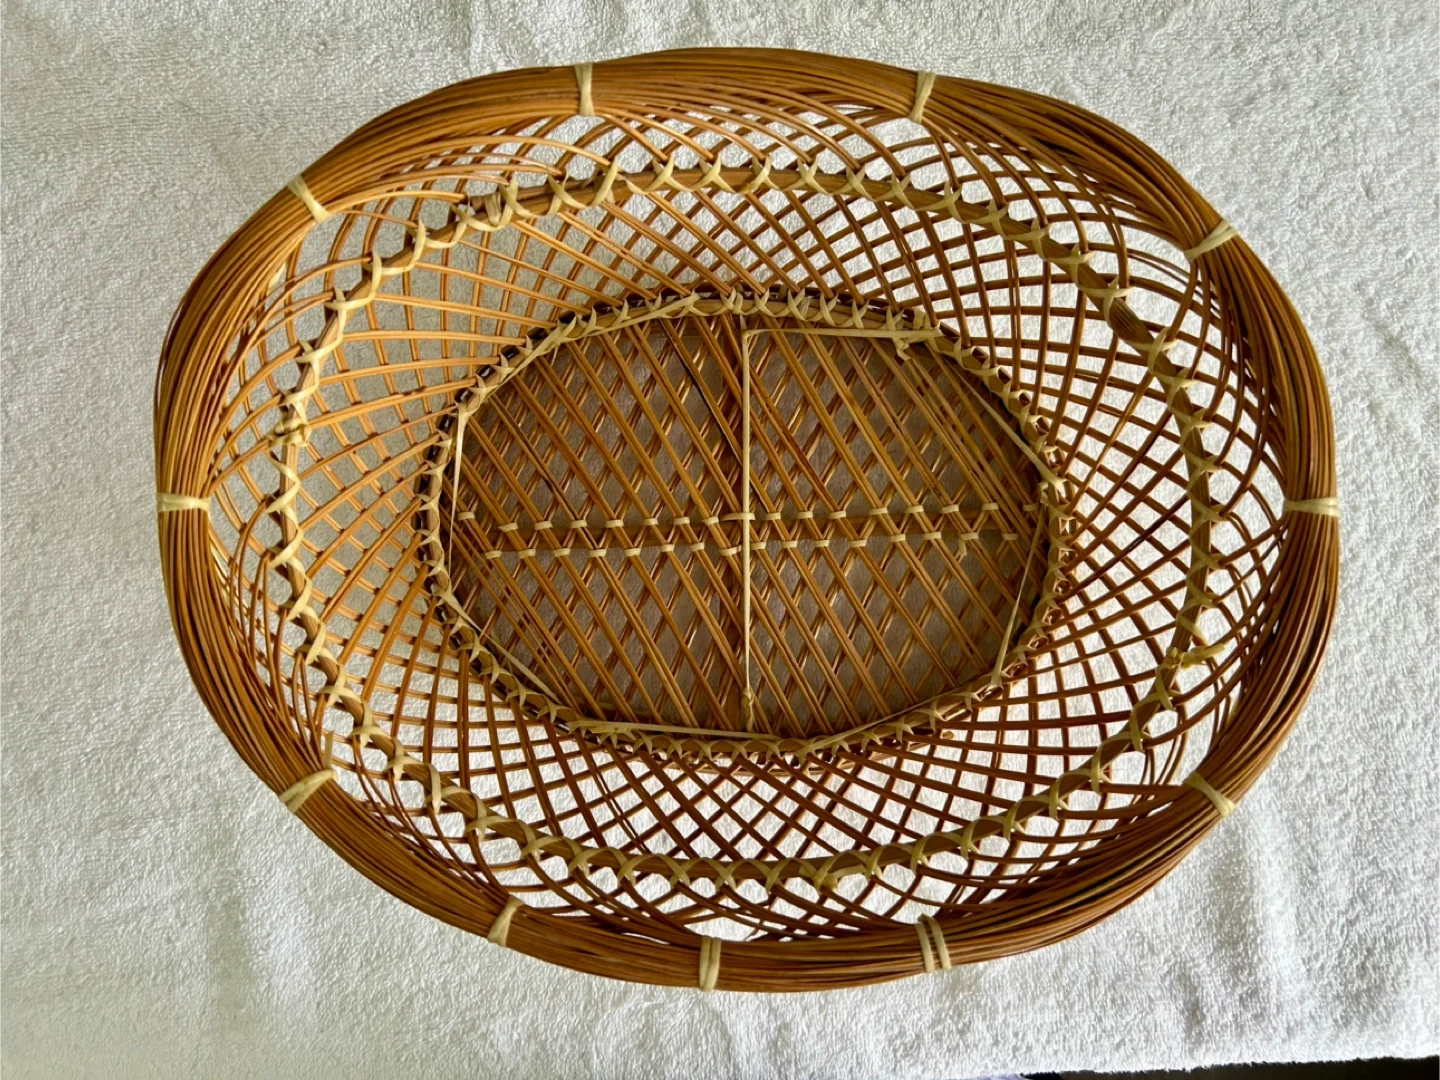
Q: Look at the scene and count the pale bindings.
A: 11